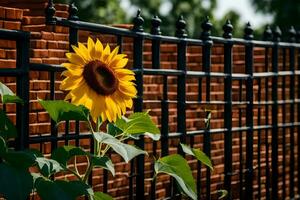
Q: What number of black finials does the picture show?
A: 11